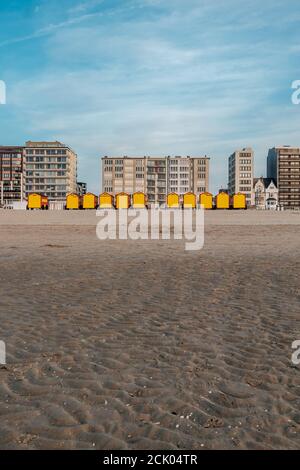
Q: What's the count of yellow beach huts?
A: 11